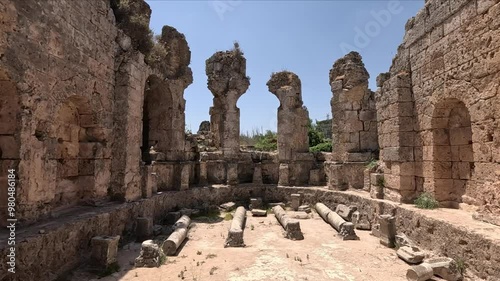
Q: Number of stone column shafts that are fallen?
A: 4